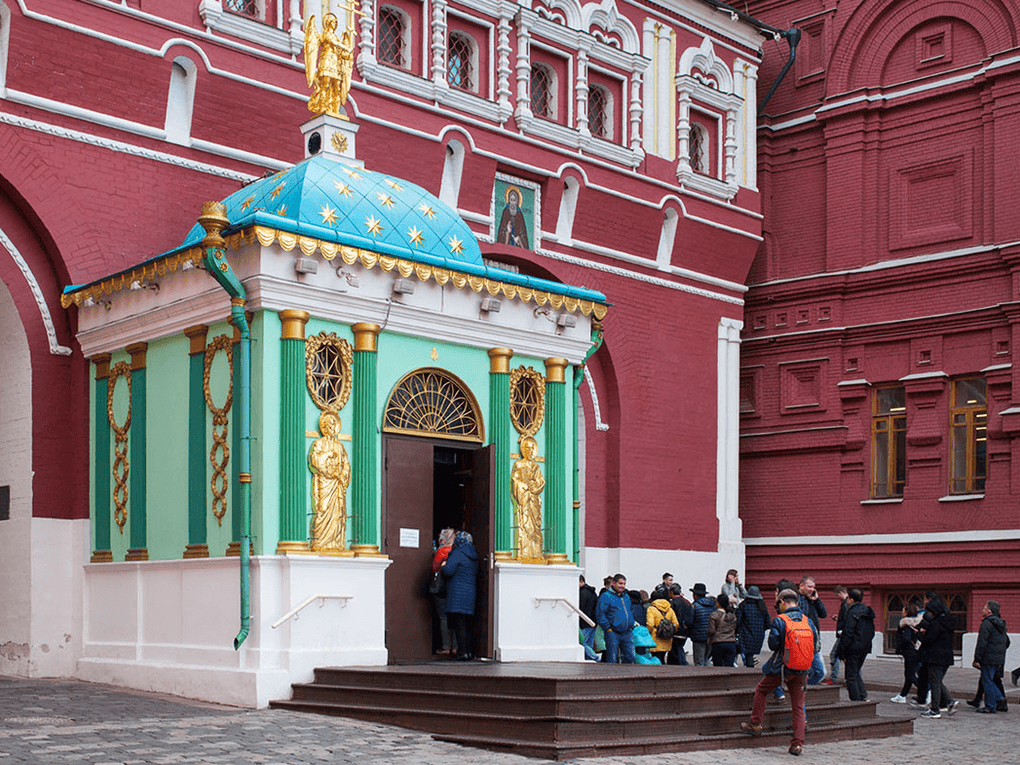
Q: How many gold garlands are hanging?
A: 2